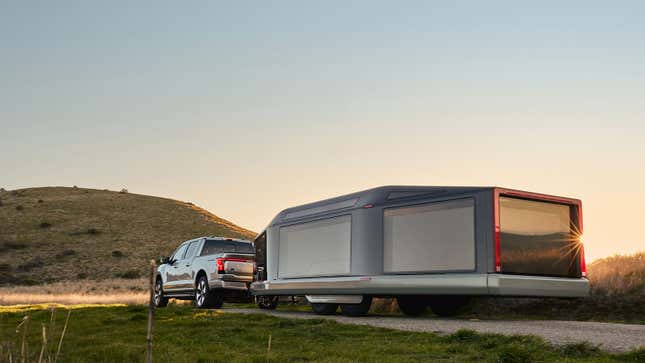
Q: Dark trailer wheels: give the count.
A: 4